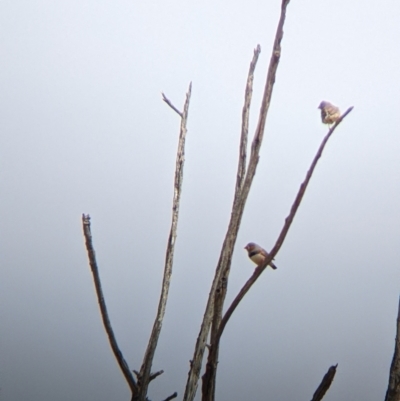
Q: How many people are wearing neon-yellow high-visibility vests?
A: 0